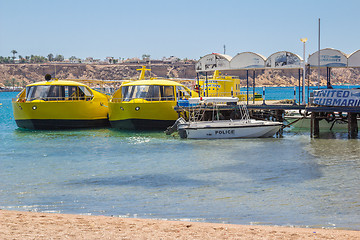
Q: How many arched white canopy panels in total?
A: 5